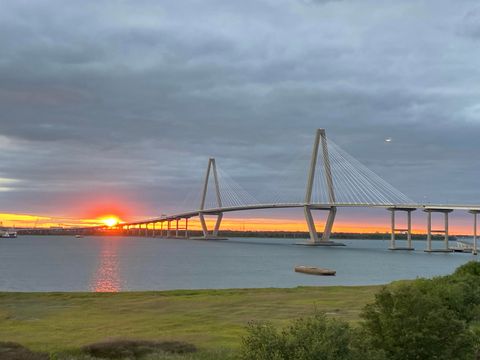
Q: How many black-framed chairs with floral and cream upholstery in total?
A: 0